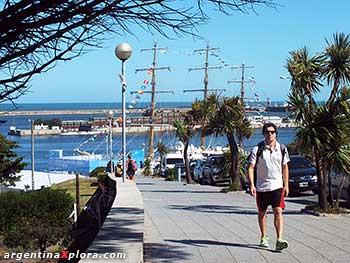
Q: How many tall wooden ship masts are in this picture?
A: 3